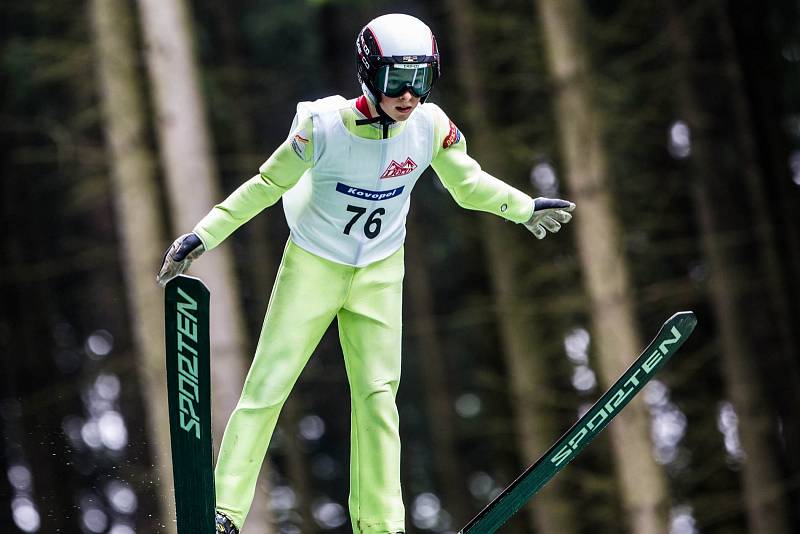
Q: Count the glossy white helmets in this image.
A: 1